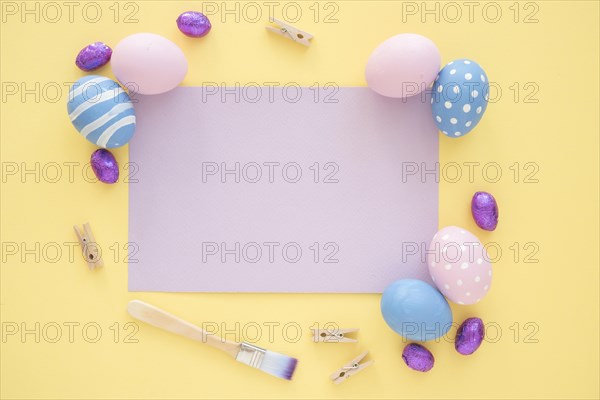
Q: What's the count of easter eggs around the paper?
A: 12